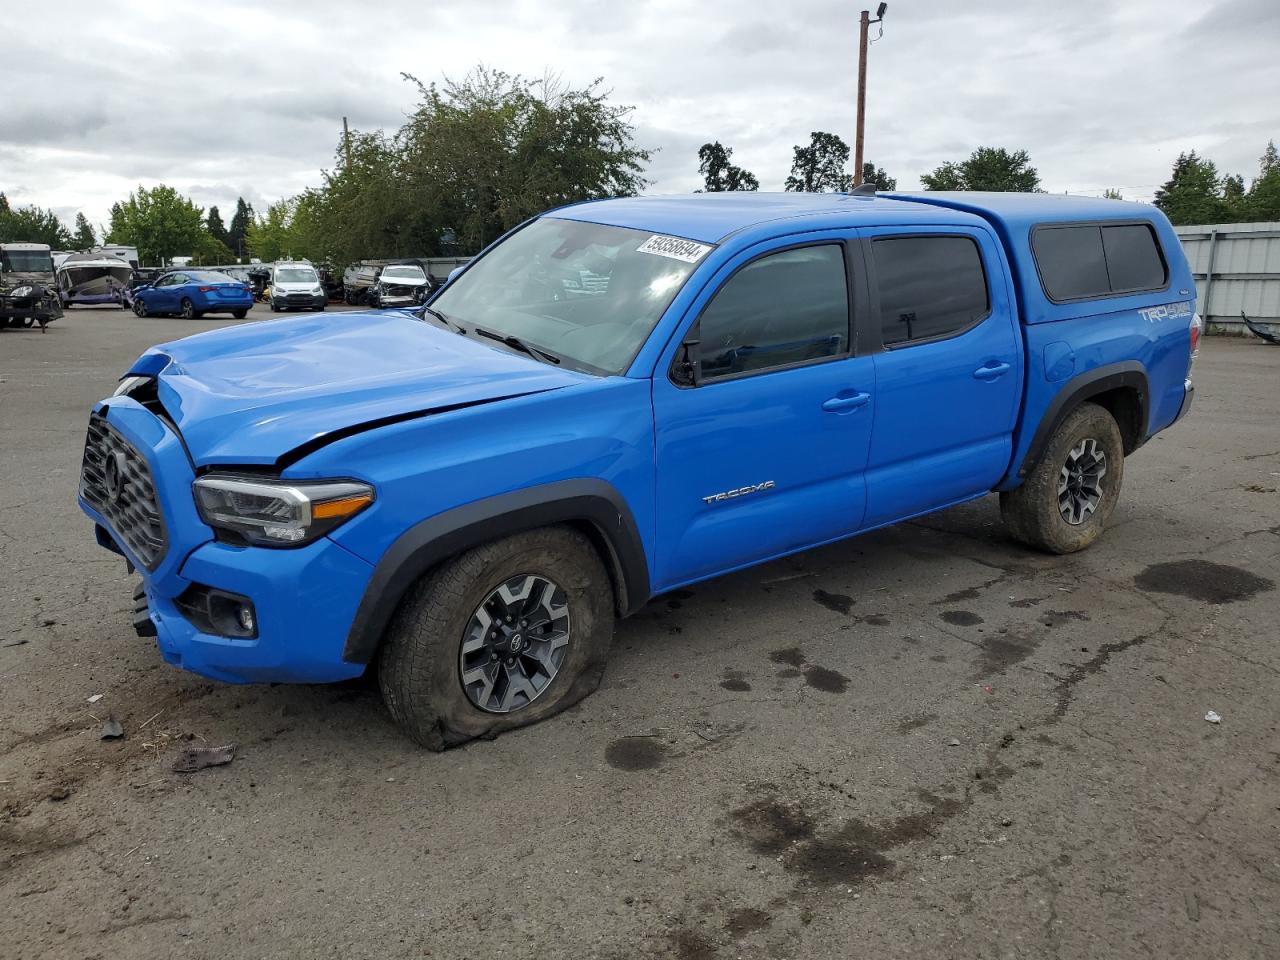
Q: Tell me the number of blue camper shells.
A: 1